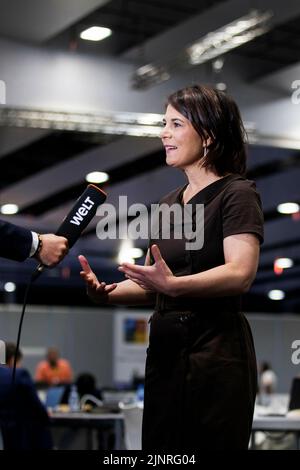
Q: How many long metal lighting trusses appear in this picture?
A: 2